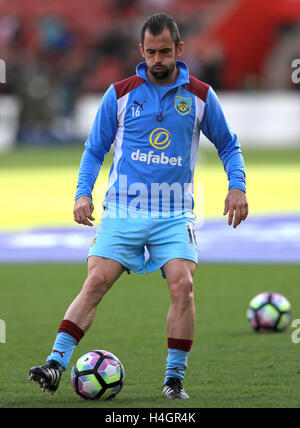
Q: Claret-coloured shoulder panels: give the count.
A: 2